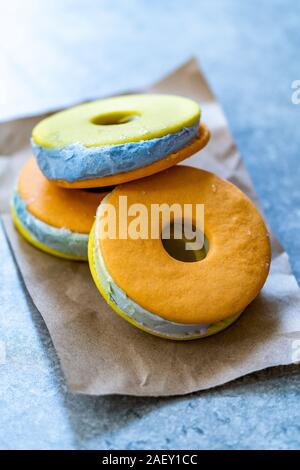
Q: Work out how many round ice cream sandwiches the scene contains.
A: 3